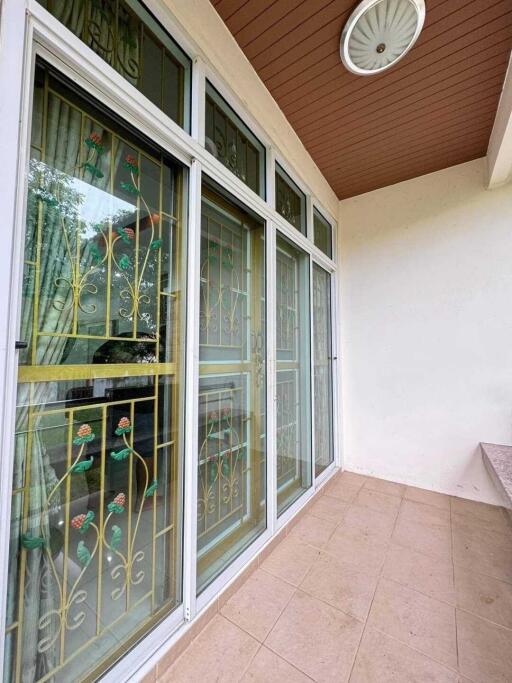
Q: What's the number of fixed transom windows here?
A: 4